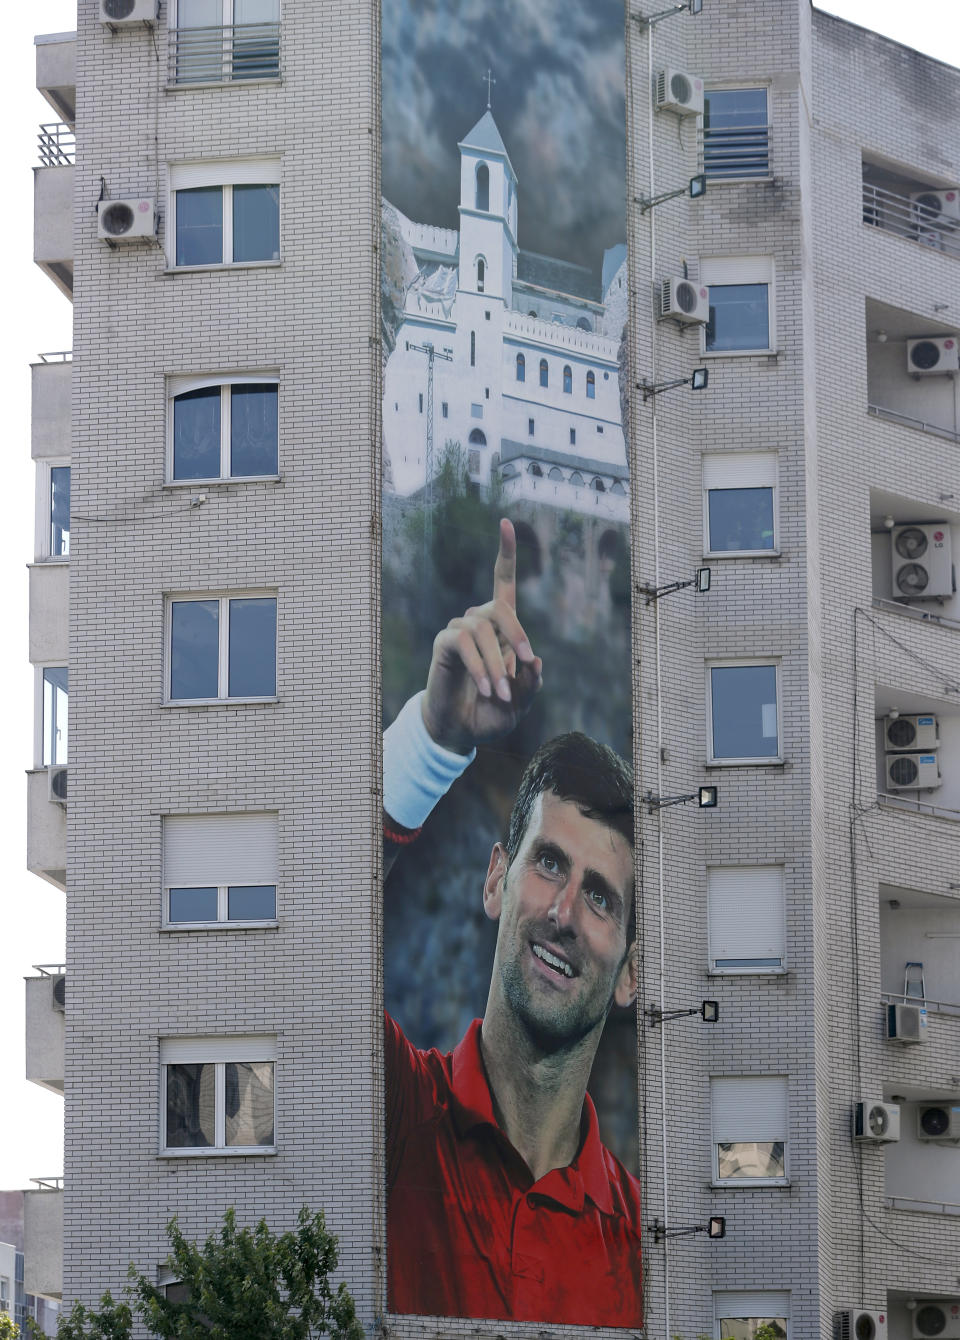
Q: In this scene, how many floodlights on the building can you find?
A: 7